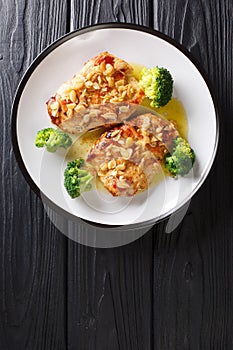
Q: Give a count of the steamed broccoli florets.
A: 4